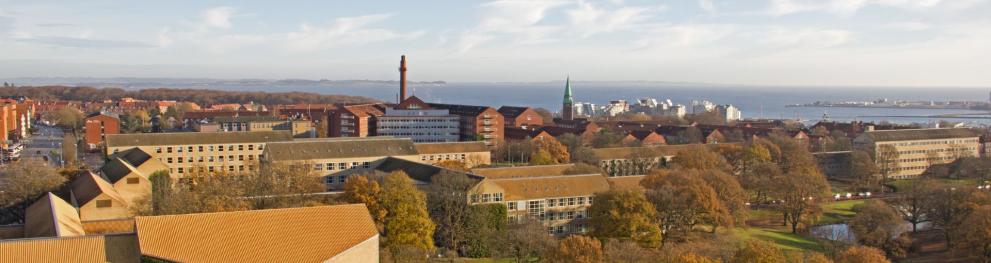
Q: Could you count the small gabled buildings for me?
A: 4